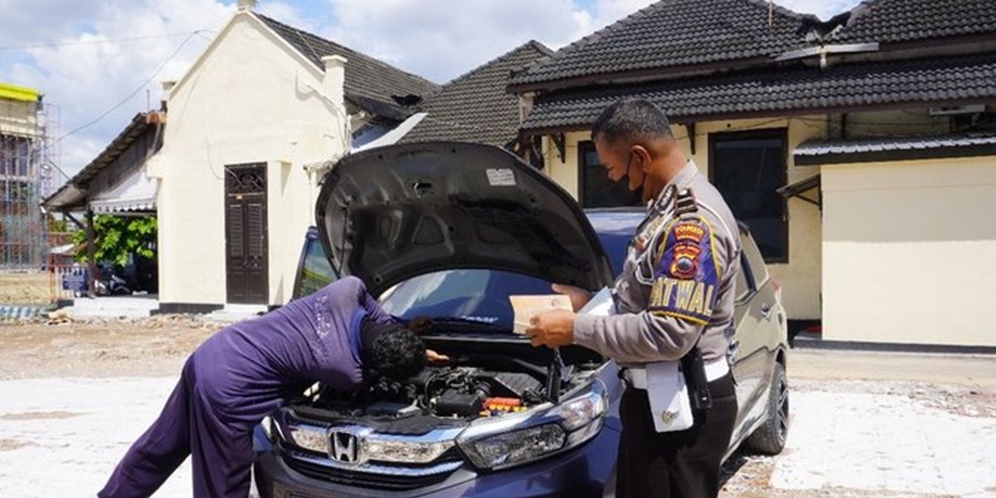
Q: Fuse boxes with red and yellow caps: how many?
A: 1